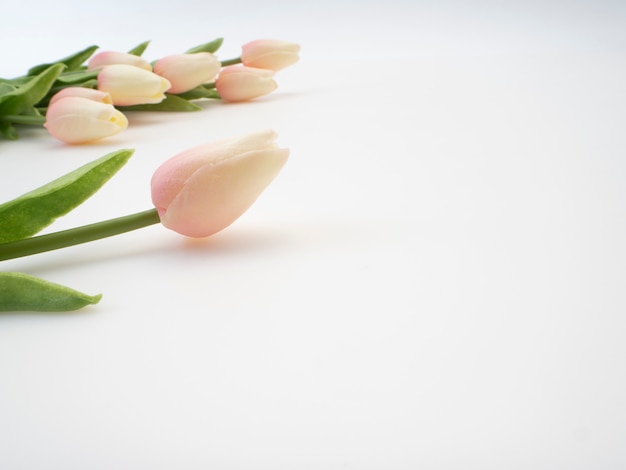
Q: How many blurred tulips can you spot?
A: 7